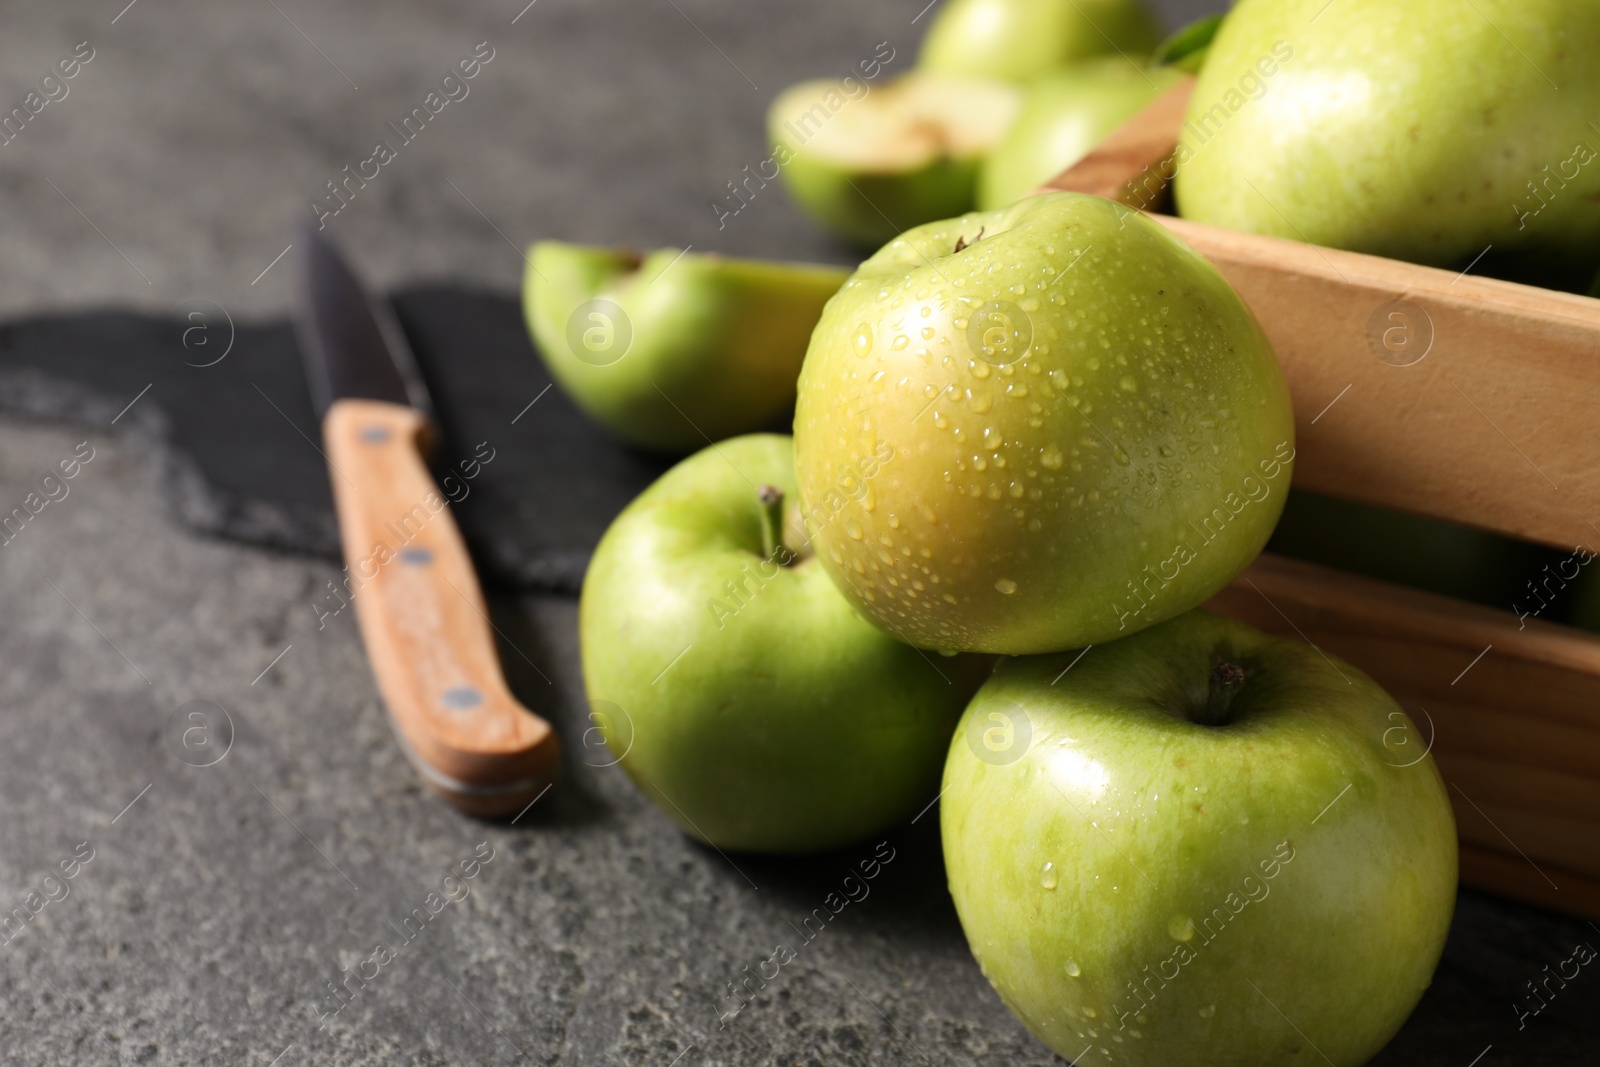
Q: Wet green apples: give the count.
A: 2